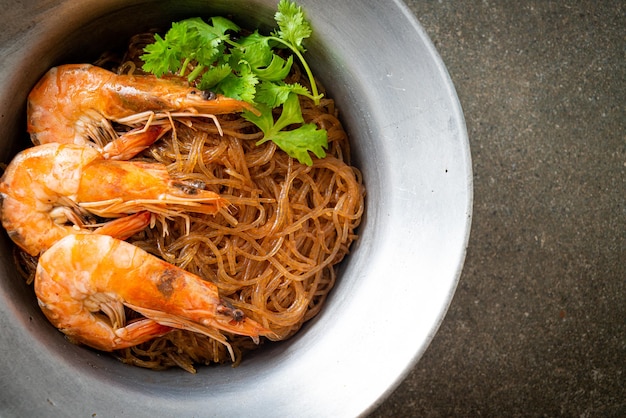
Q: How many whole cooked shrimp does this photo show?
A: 3